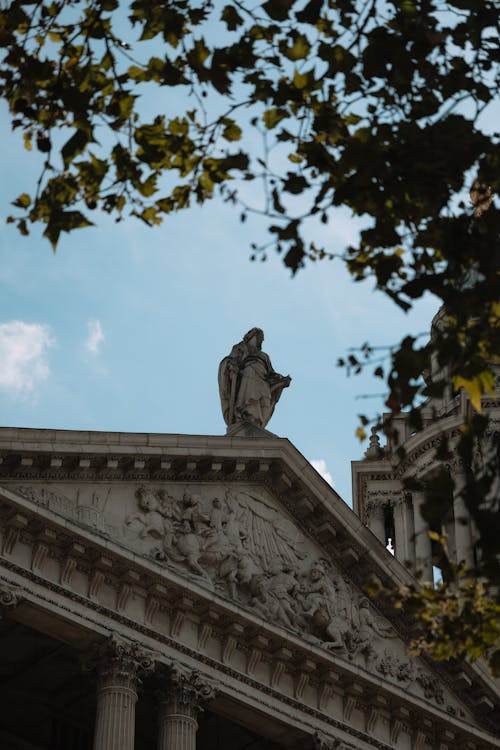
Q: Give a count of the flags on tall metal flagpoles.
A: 0